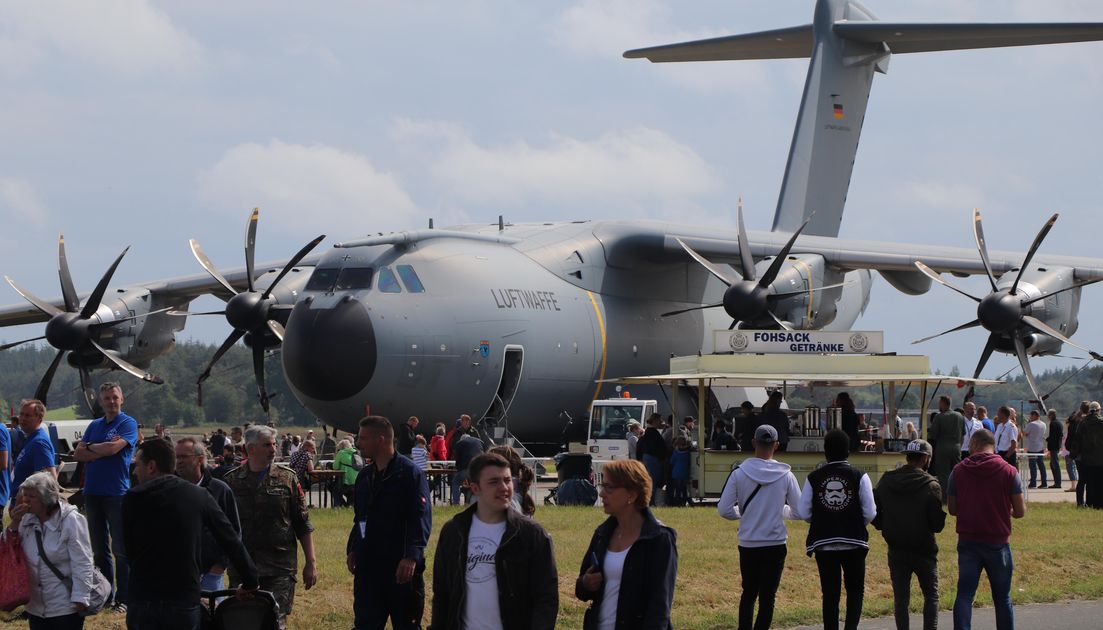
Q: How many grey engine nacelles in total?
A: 4